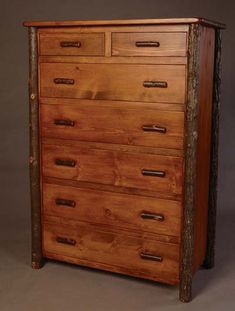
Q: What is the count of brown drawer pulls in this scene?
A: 12